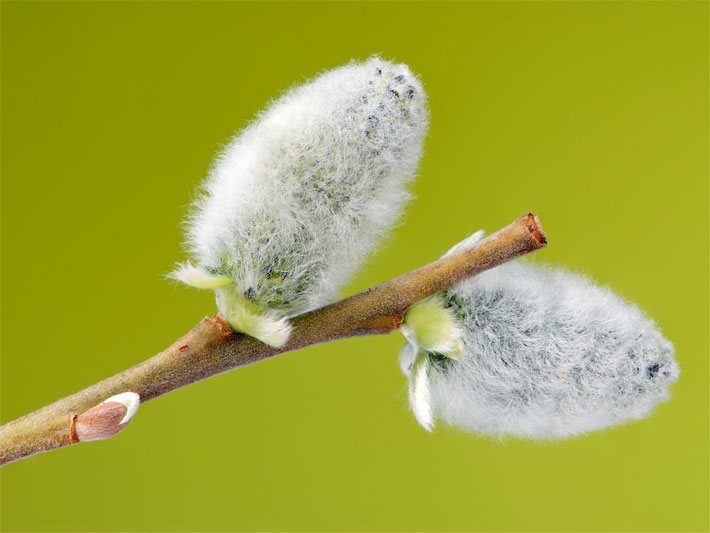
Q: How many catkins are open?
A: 2